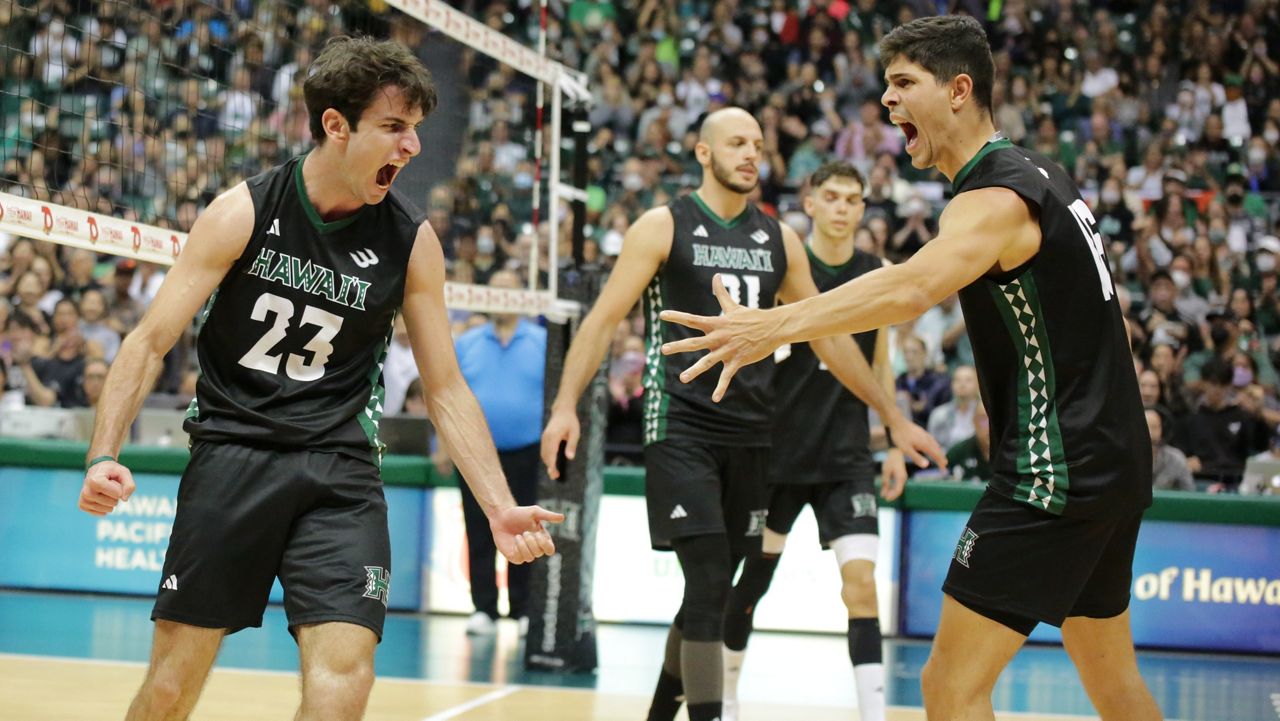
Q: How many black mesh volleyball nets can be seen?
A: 1